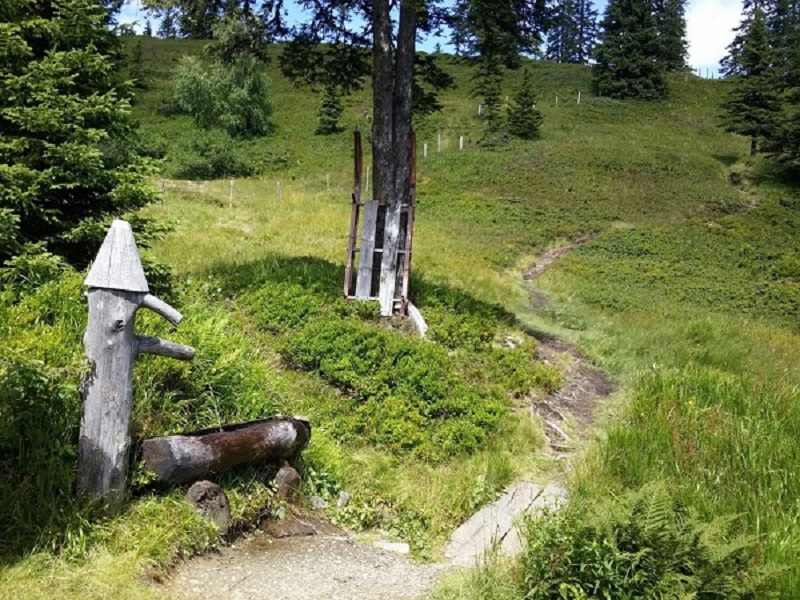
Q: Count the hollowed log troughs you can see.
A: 1